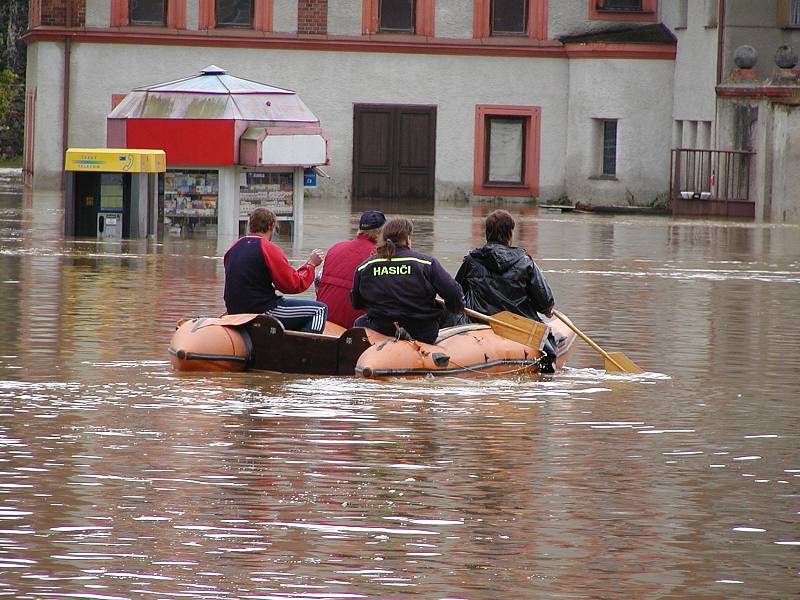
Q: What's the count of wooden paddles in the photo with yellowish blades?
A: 2